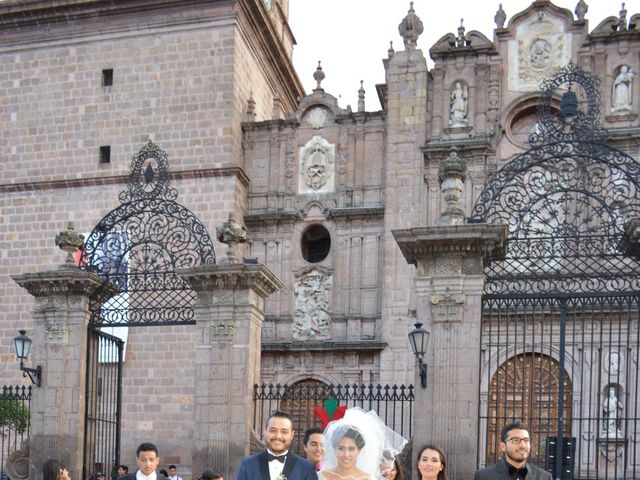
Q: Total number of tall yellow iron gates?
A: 0